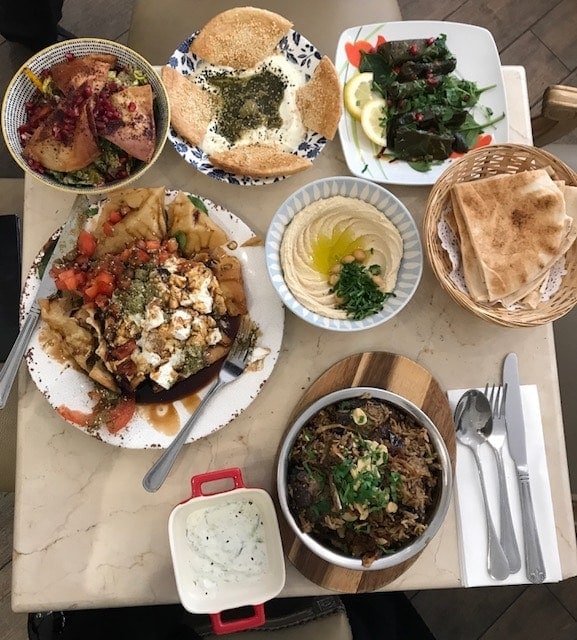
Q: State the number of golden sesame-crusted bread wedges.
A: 4